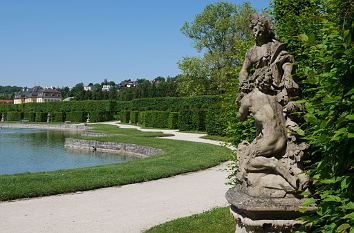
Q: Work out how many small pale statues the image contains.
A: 3